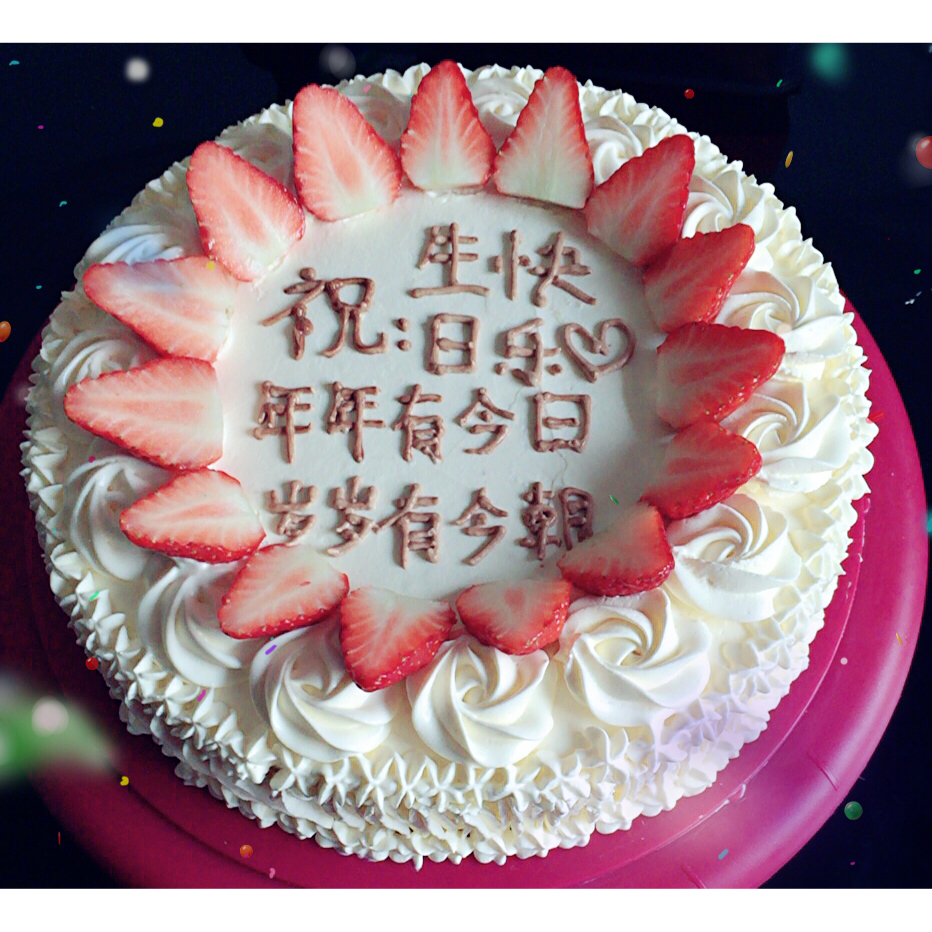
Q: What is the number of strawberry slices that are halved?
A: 15